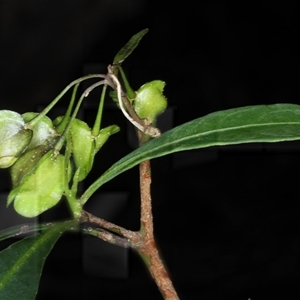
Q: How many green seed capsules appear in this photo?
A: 5